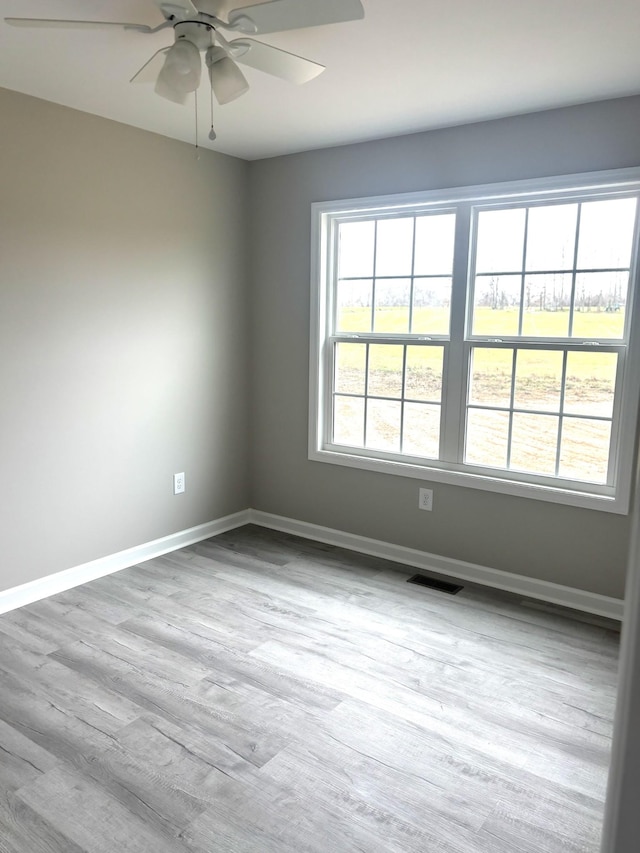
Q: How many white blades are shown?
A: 5